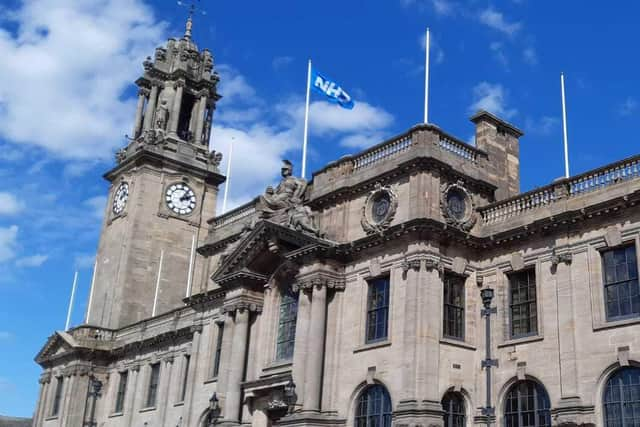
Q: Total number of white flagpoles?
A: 8